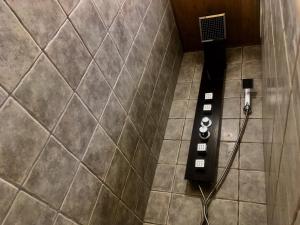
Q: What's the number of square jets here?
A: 4